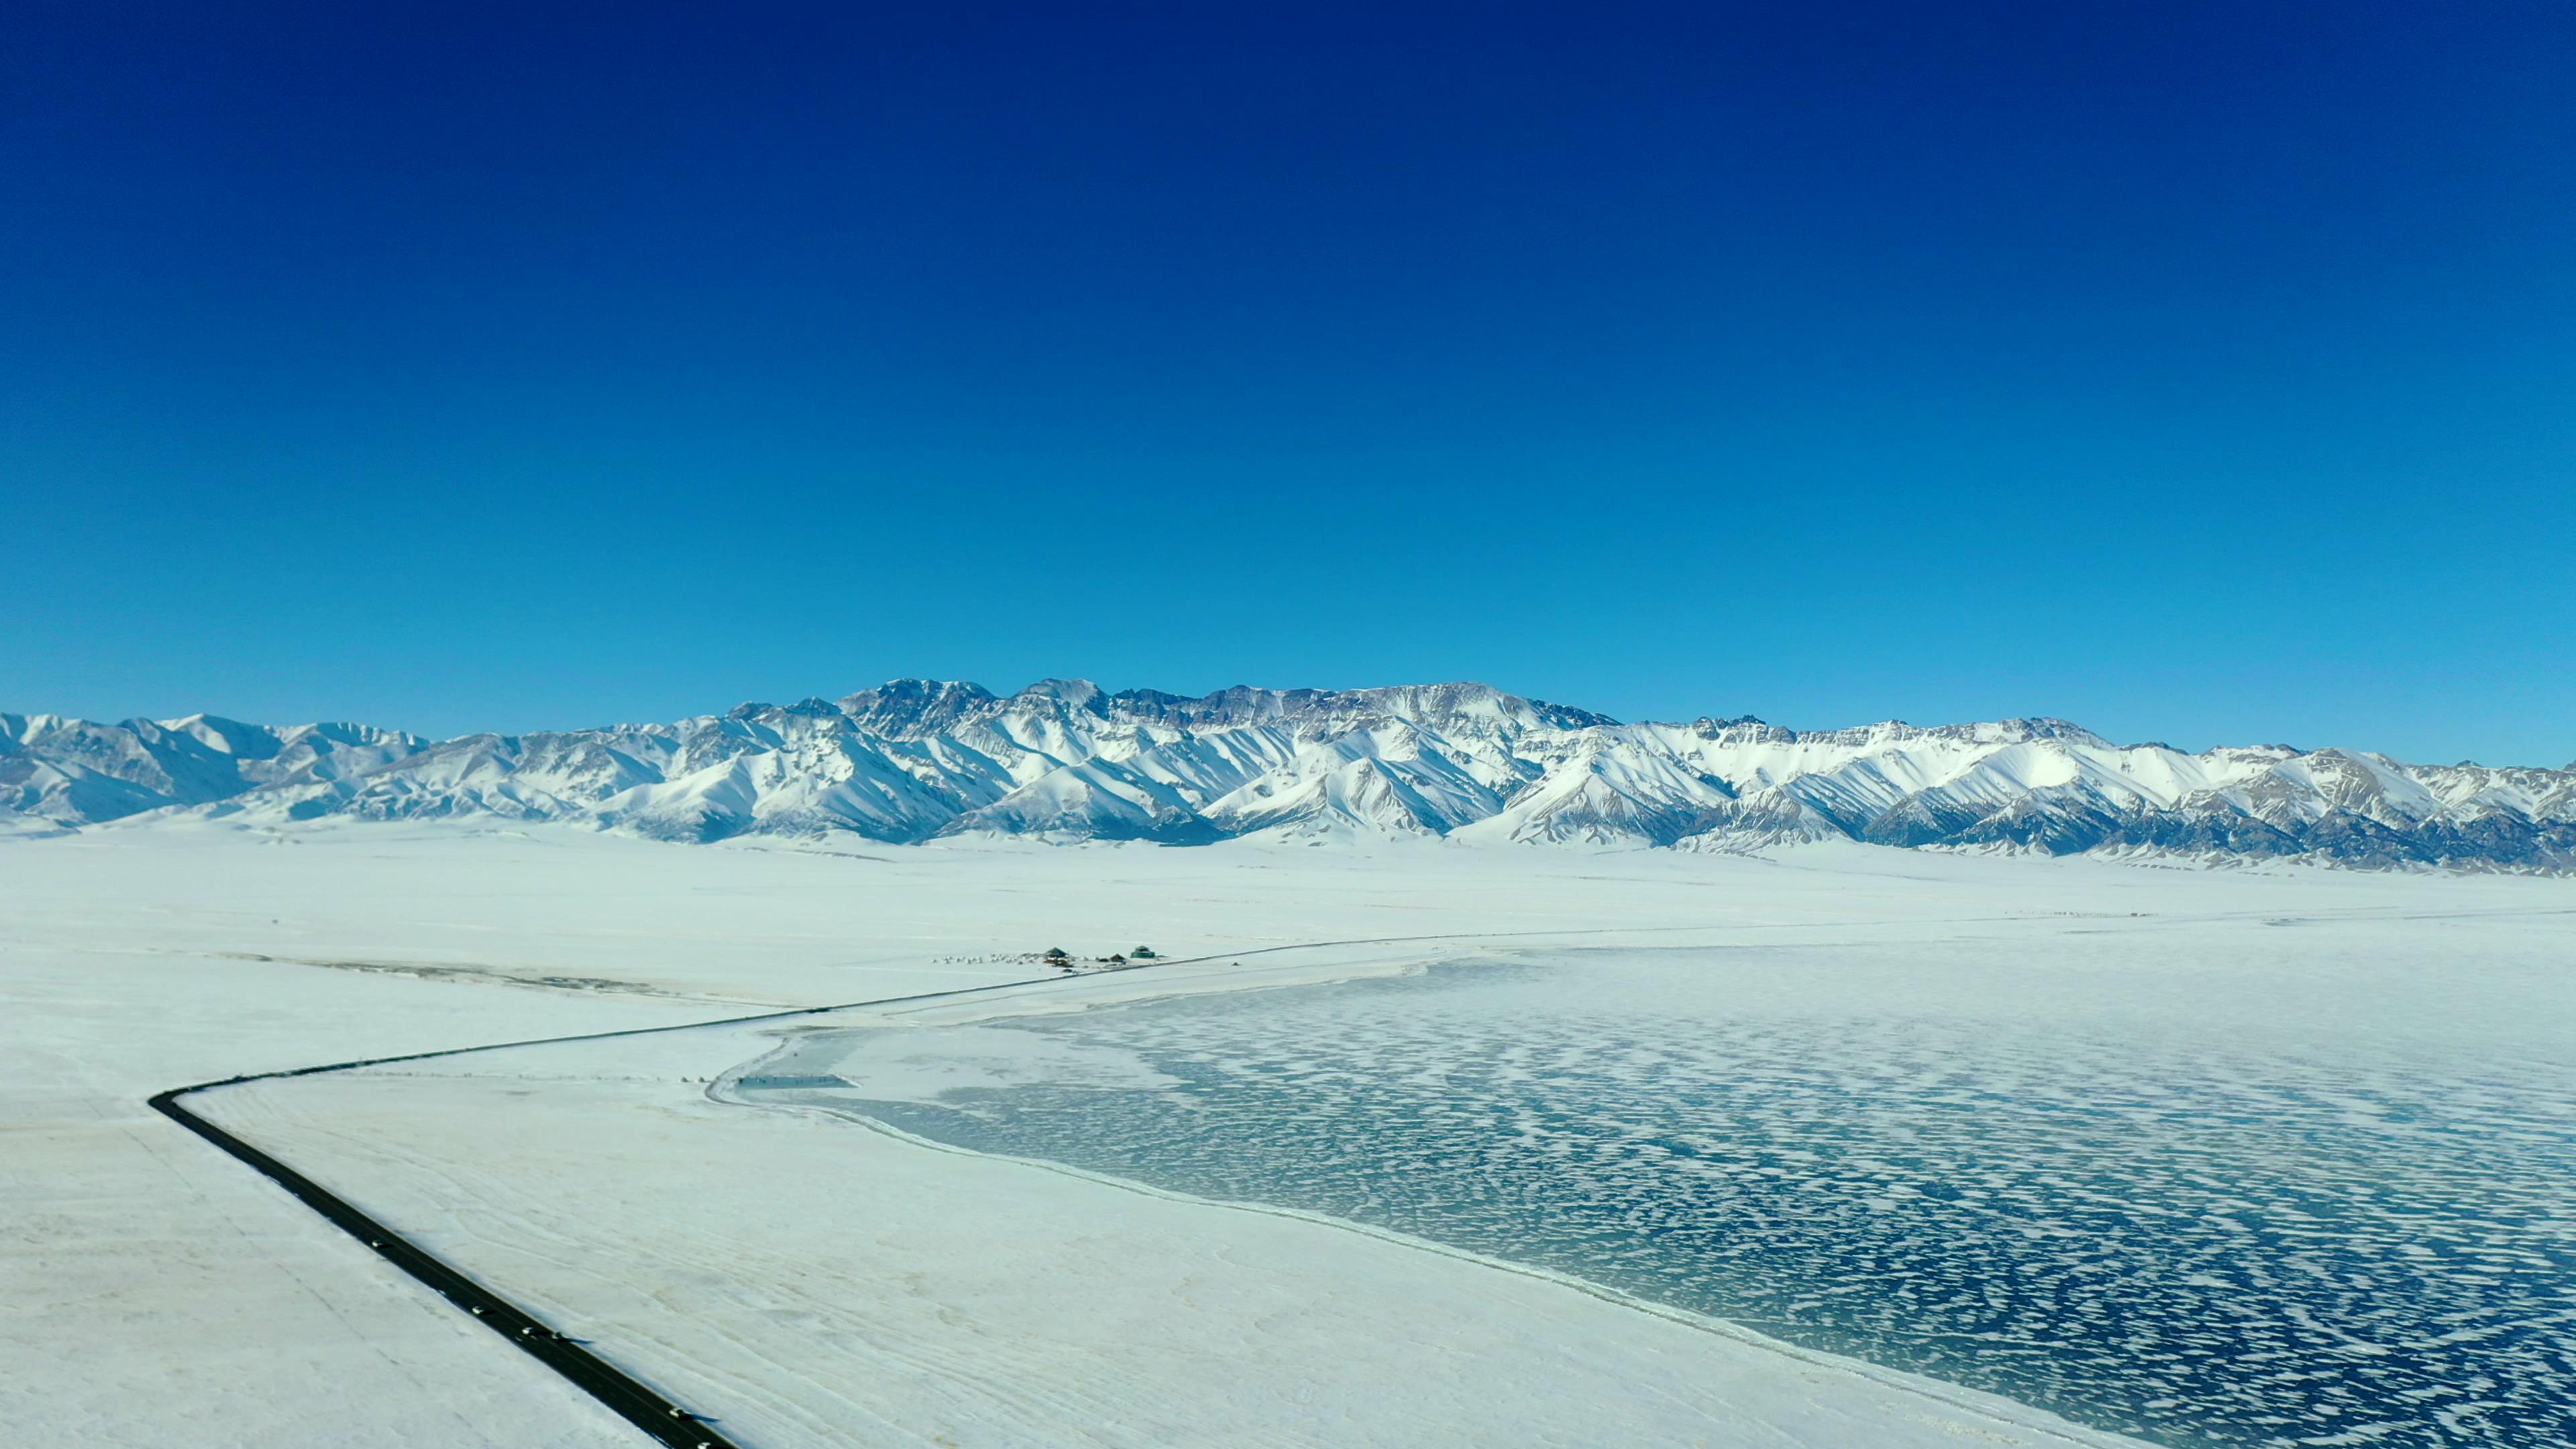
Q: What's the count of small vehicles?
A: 6